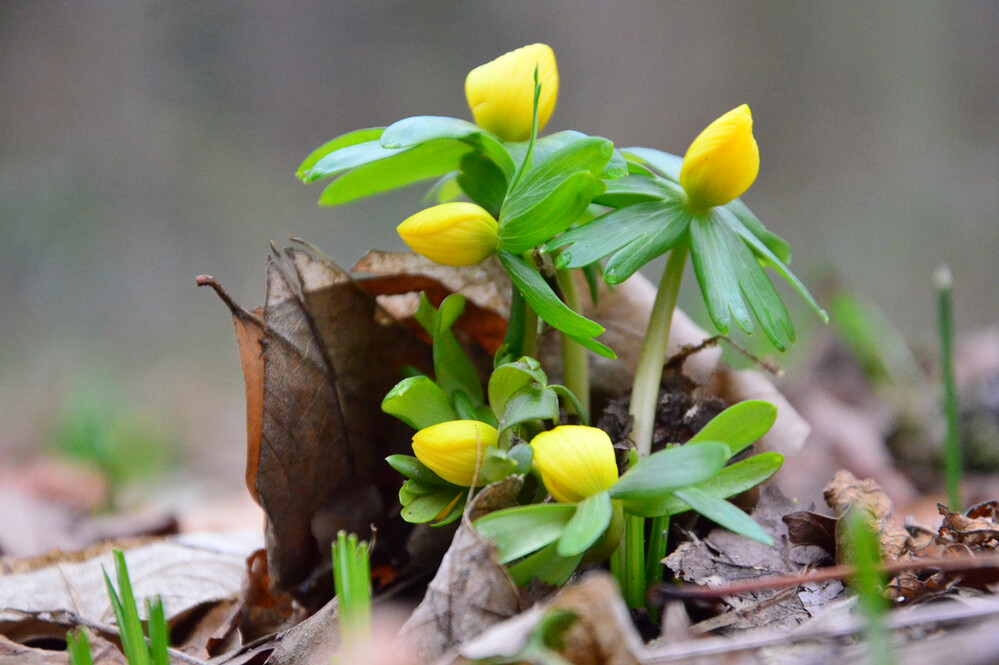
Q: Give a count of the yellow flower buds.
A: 5